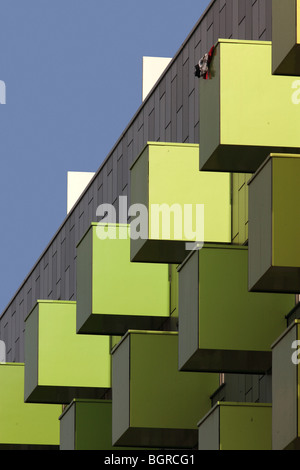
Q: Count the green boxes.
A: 12